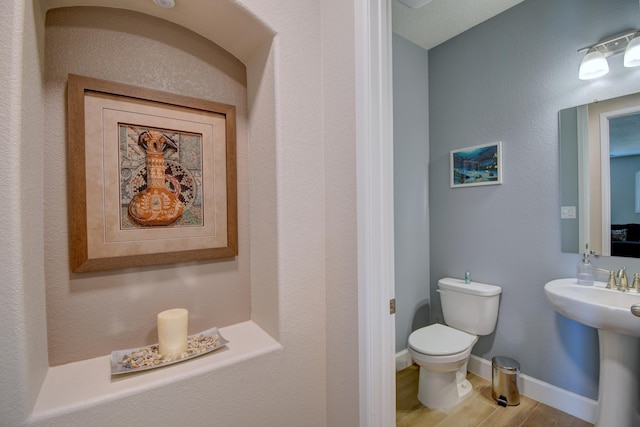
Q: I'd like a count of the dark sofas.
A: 1